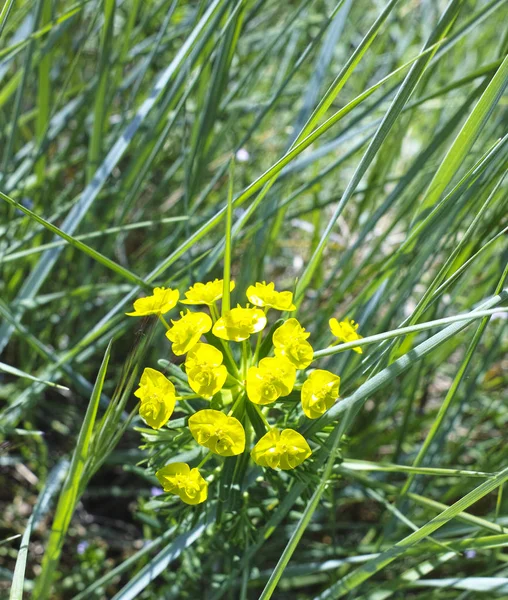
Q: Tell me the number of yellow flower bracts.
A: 14